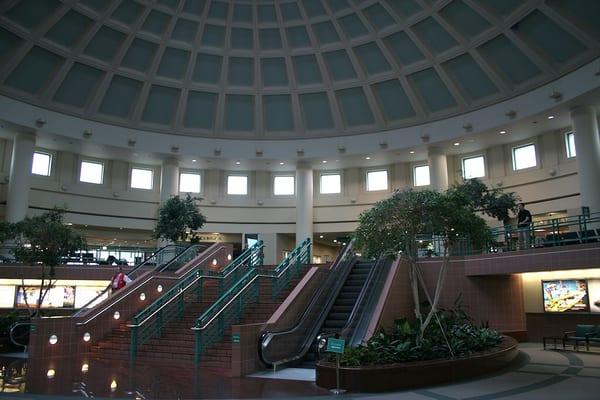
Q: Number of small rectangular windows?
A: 12